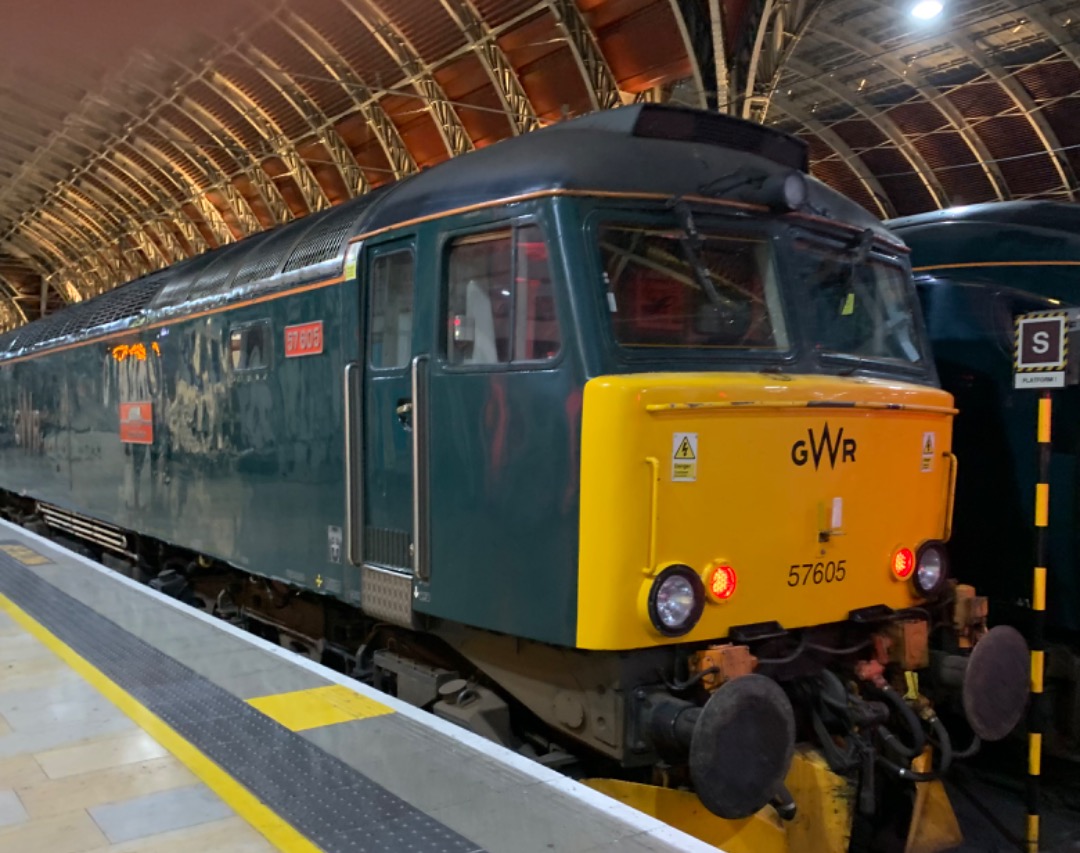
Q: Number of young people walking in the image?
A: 0